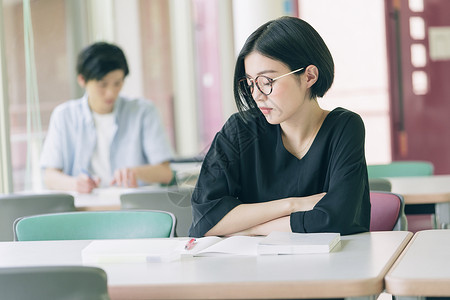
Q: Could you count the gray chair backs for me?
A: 4